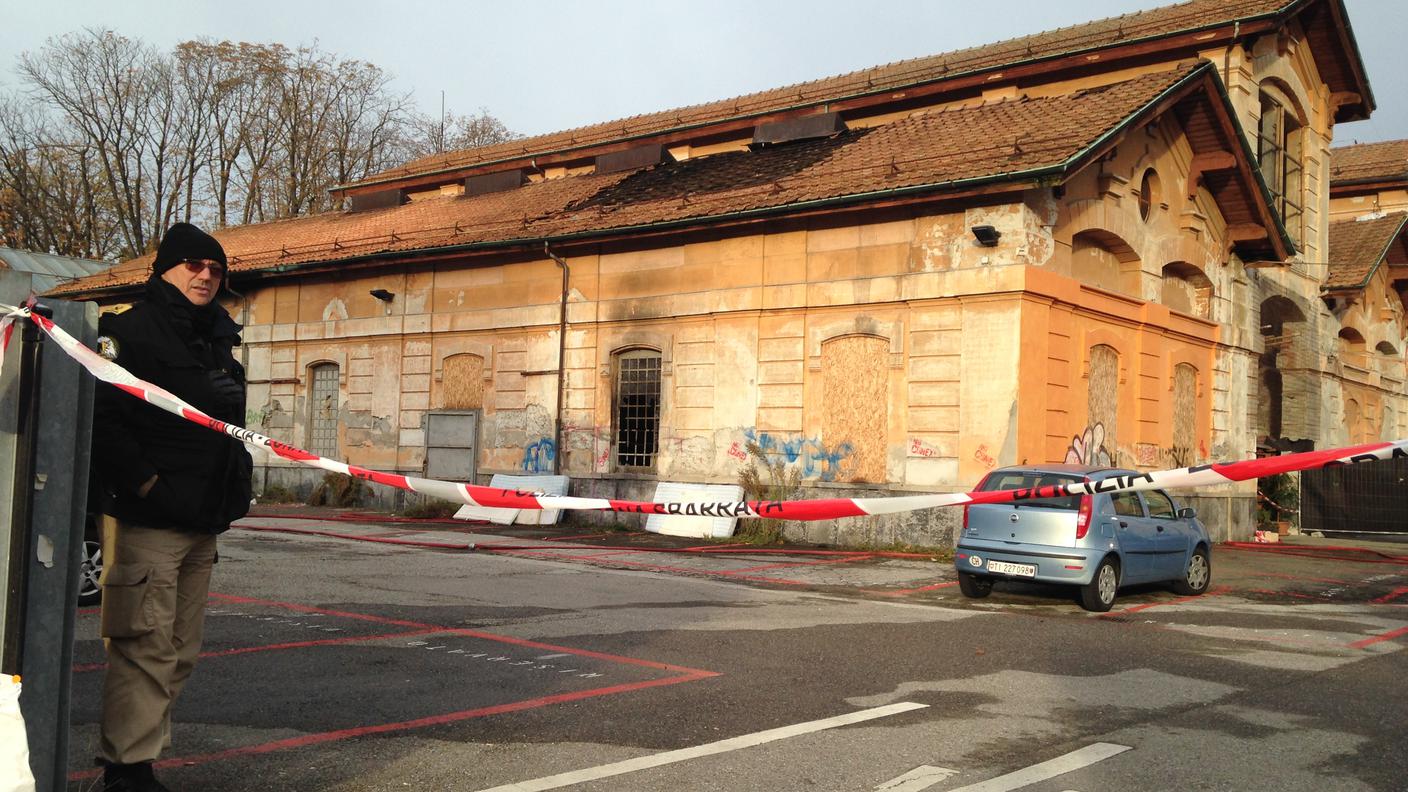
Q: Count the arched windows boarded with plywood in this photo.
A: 4